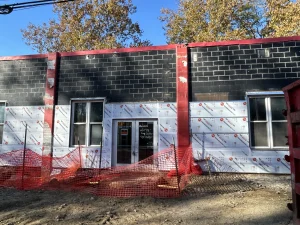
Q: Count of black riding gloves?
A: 0